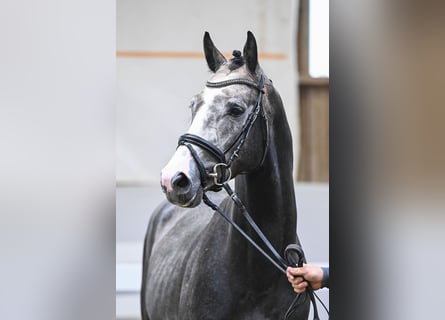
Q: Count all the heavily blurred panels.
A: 2